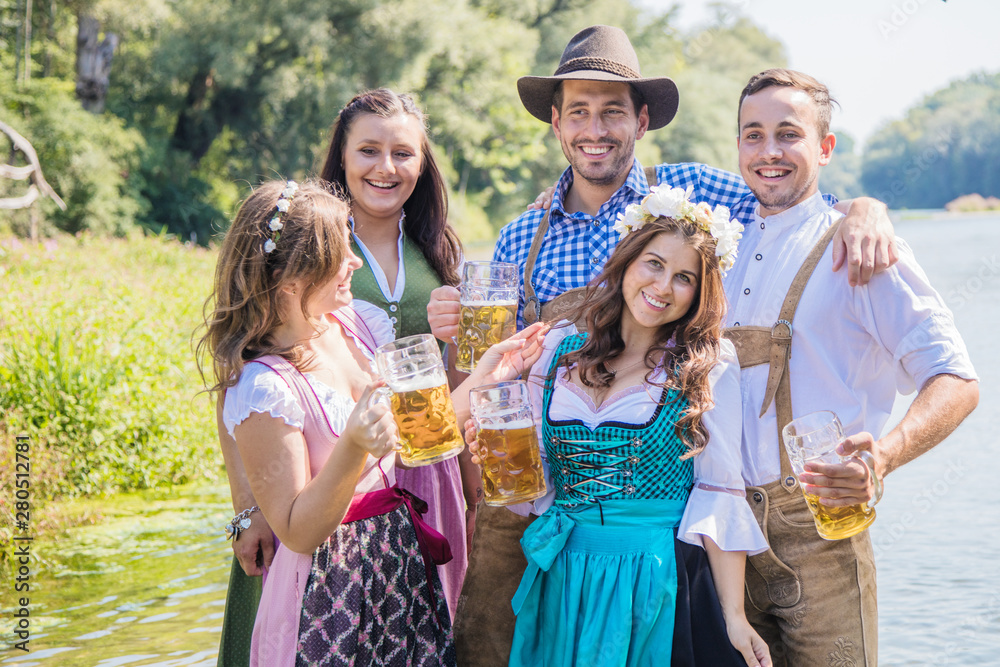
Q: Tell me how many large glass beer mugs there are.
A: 4